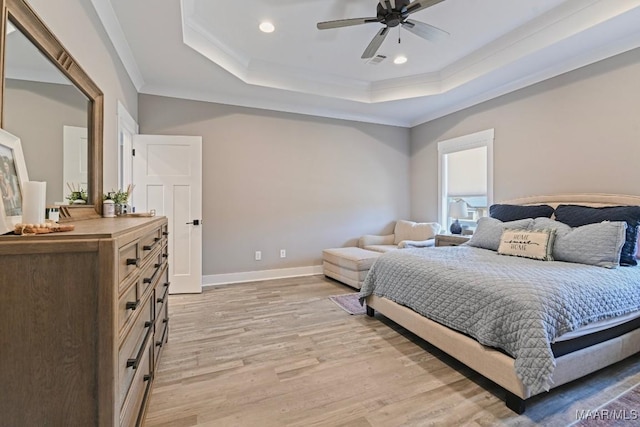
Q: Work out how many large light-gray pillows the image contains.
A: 2